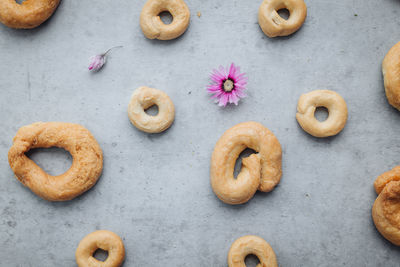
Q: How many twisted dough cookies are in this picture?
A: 11